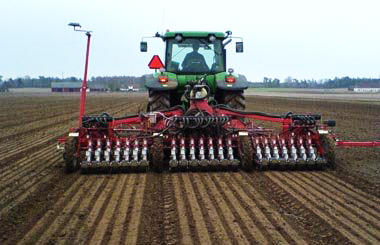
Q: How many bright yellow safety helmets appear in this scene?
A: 0